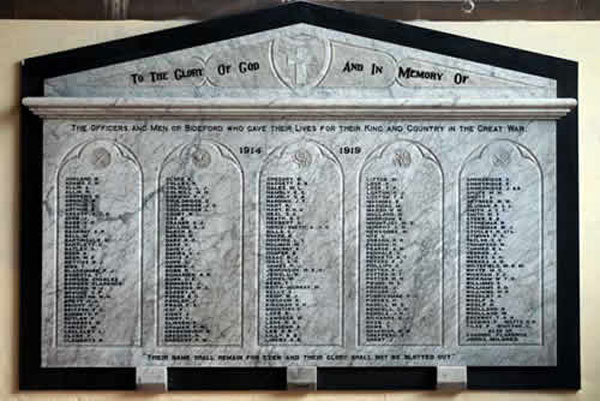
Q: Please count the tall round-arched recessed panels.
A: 5